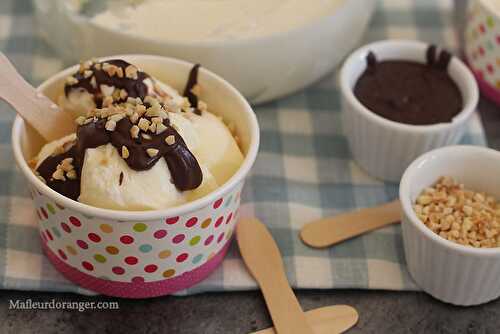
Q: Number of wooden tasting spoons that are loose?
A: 3